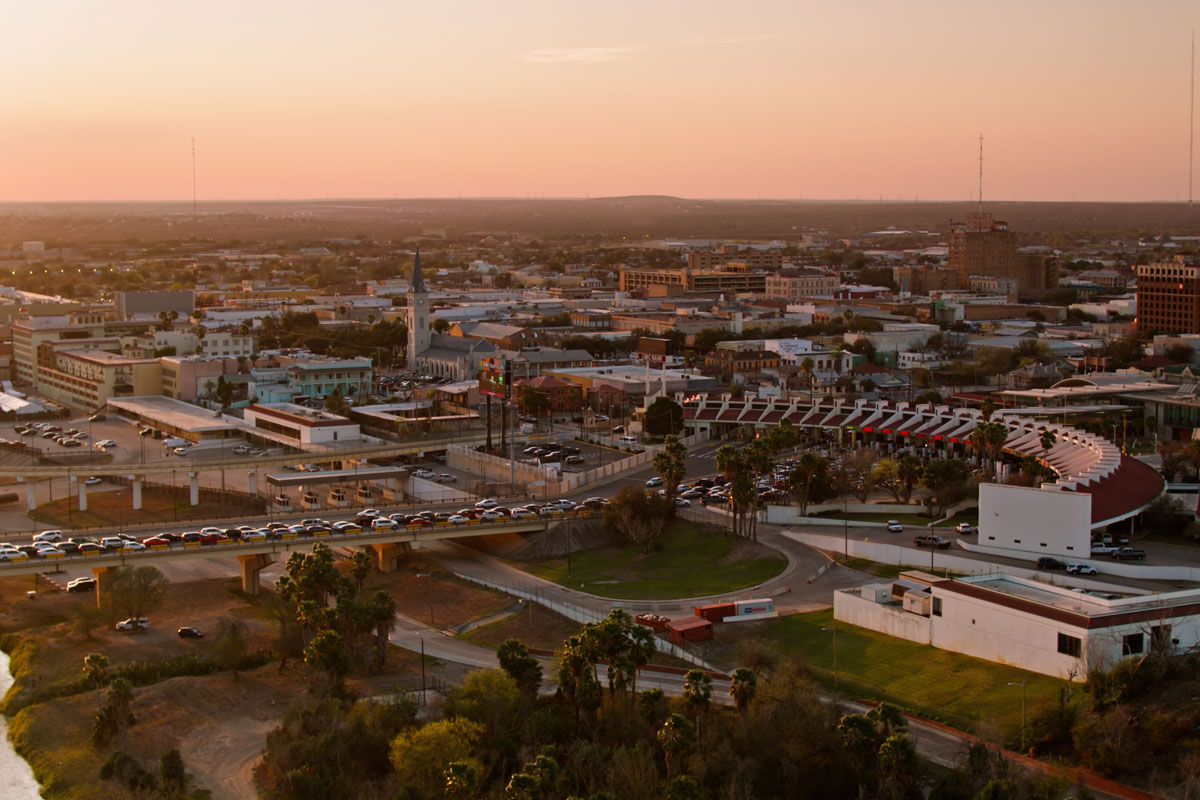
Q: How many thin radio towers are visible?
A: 3